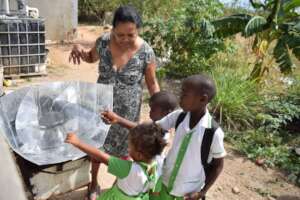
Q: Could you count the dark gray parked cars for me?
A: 0